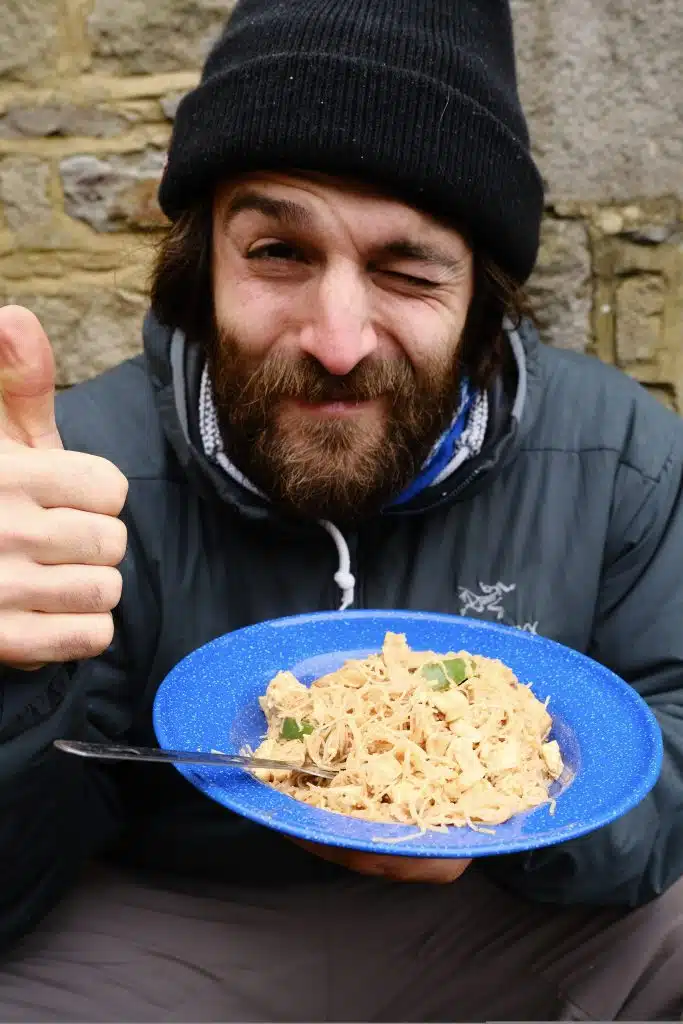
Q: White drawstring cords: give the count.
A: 1